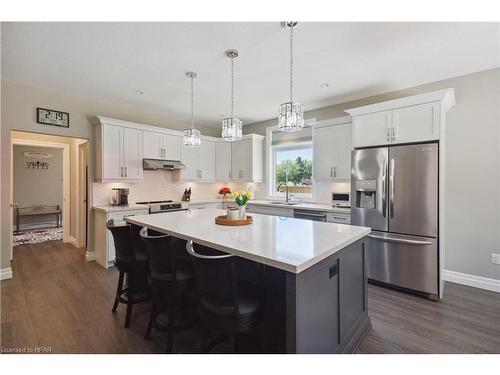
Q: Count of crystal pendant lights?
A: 3